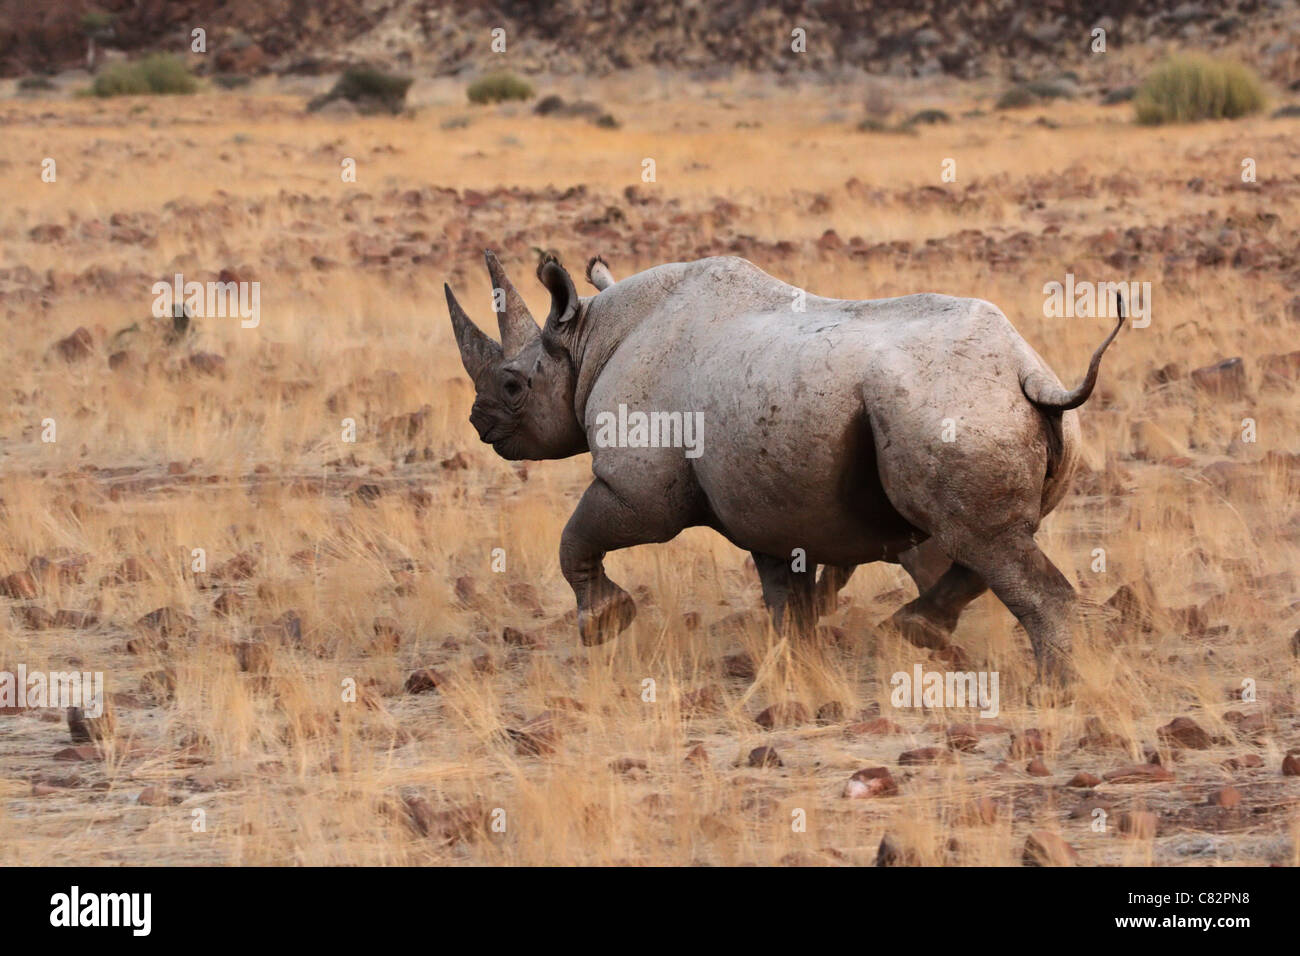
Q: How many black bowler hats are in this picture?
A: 0